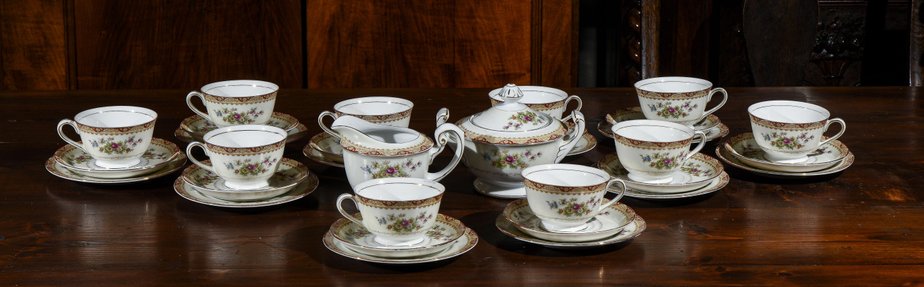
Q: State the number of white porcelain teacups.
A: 10